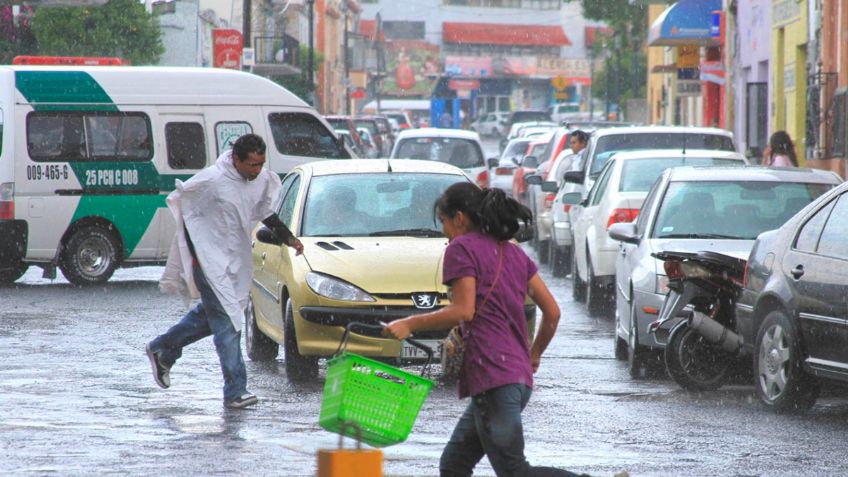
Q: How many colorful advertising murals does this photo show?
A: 1